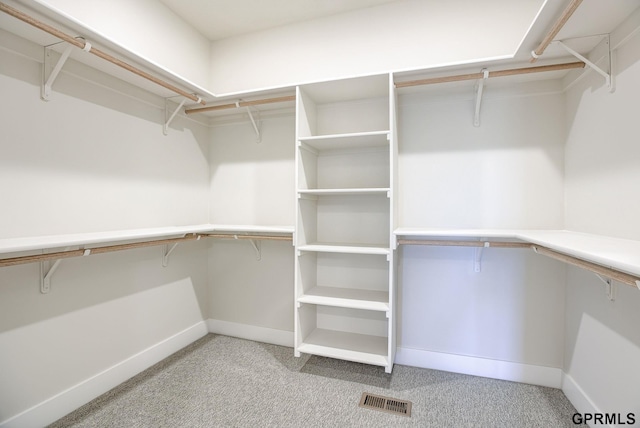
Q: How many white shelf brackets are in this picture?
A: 10